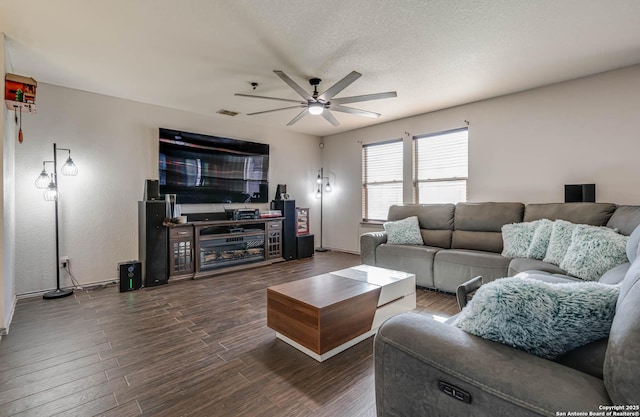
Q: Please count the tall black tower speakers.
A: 2